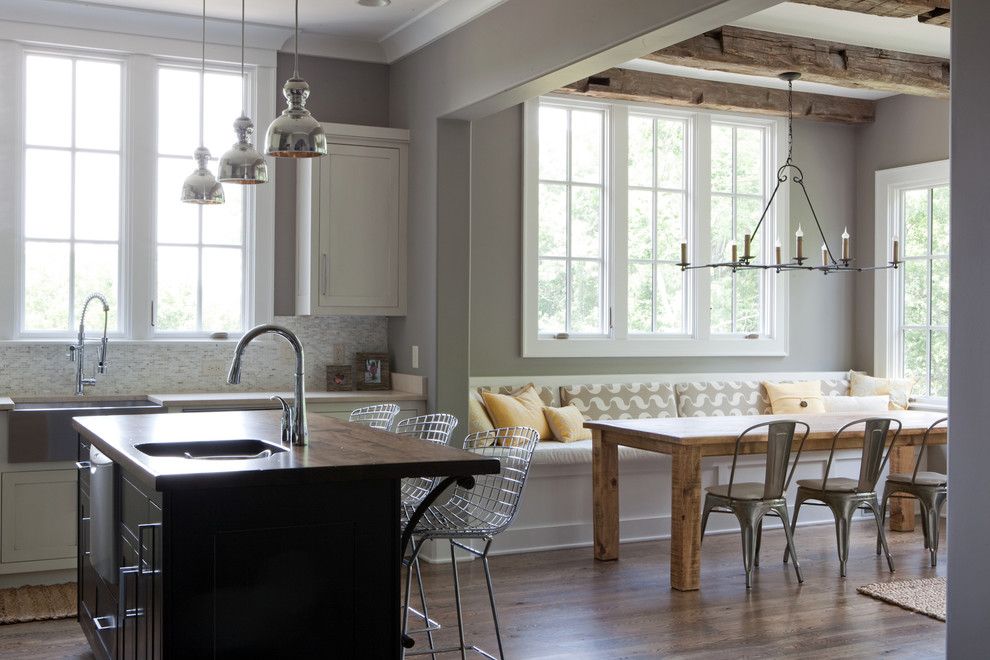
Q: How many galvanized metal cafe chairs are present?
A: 3